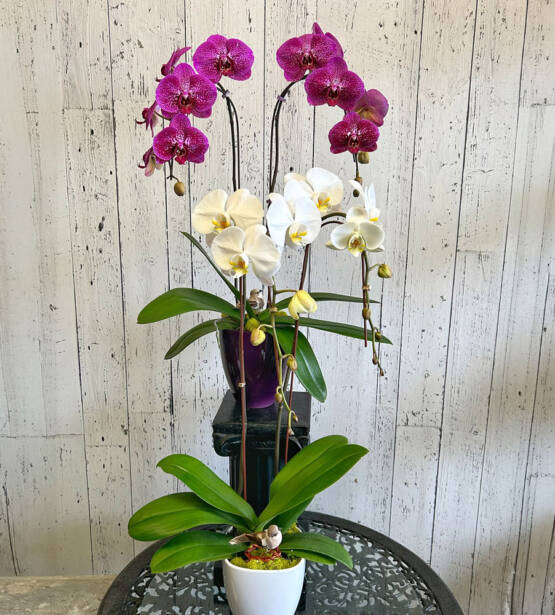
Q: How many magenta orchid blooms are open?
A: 11